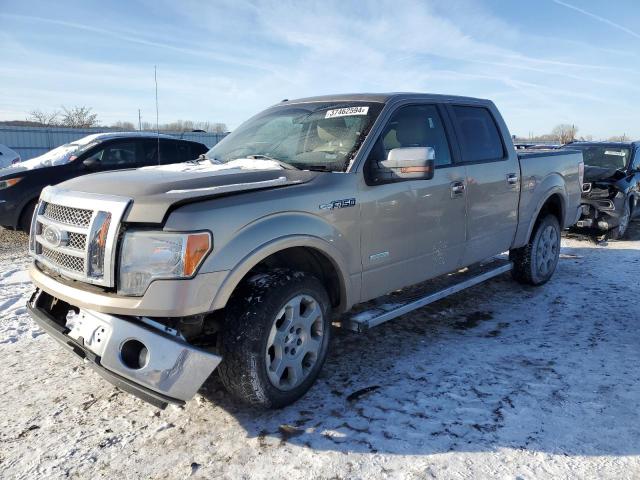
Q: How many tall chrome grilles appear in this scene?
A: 1